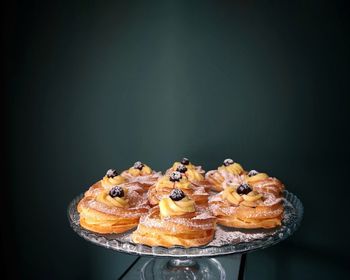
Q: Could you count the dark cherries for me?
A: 10